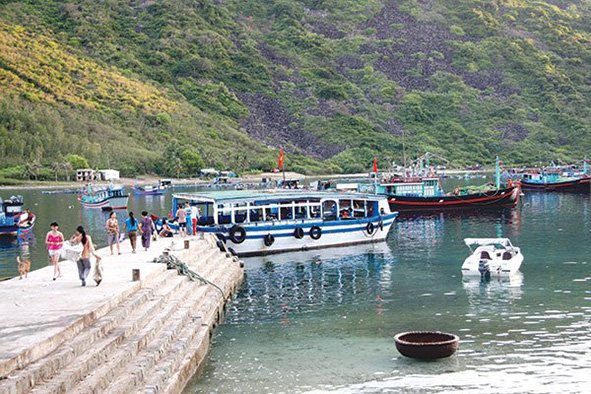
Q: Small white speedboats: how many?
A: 1